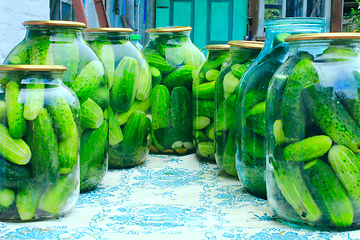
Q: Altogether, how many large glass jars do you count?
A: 8